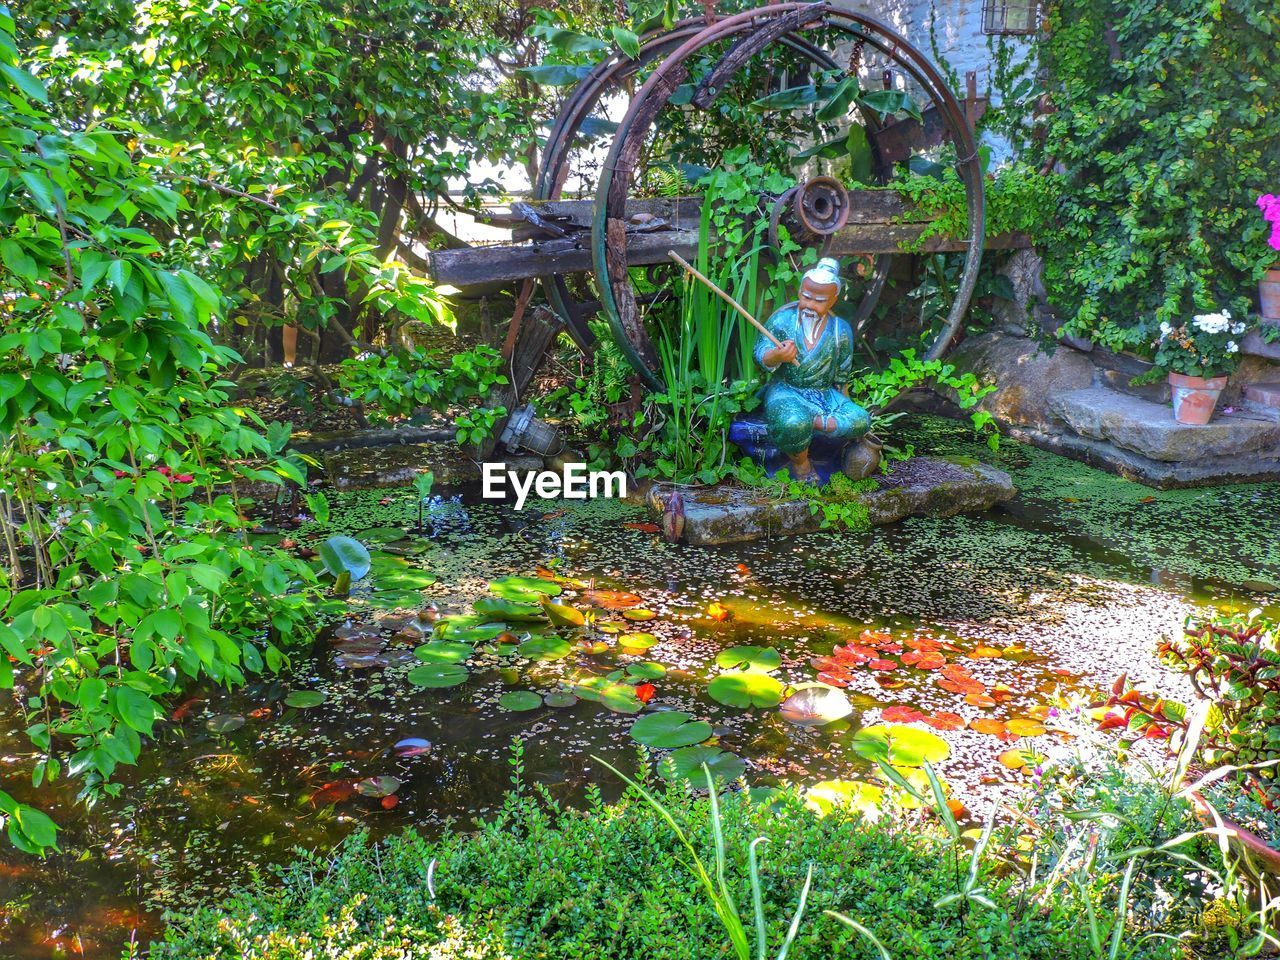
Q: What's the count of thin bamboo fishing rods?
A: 1